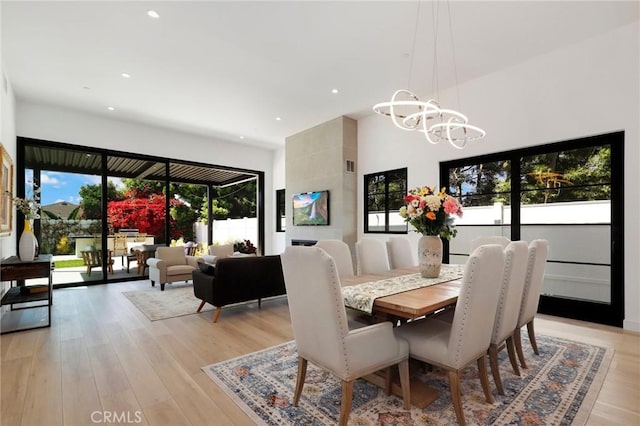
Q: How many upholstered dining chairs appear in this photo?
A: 8